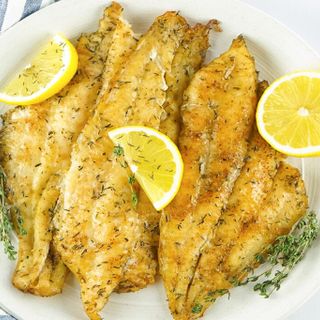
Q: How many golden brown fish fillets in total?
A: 3